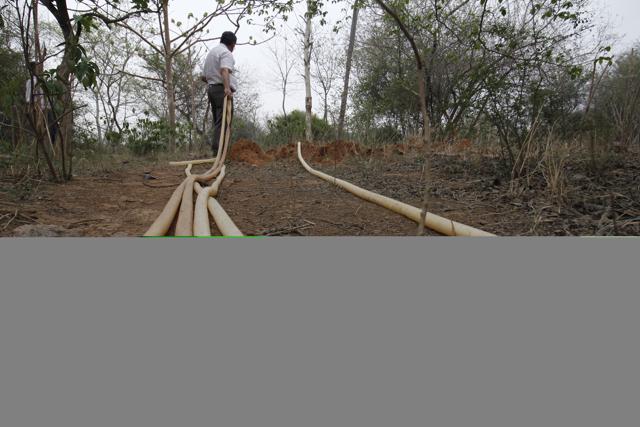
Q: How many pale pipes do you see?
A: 5